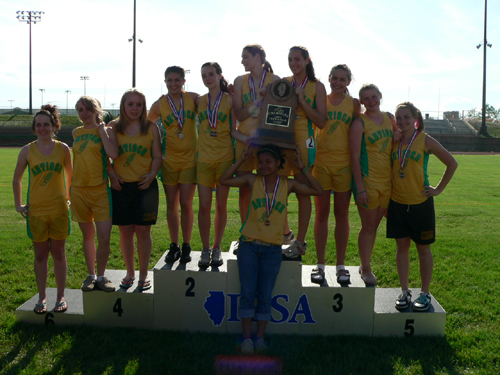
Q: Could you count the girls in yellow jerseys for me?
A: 11